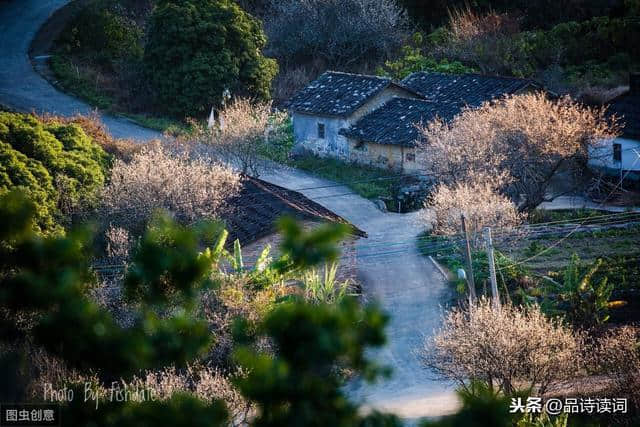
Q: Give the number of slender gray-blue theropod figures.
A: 0